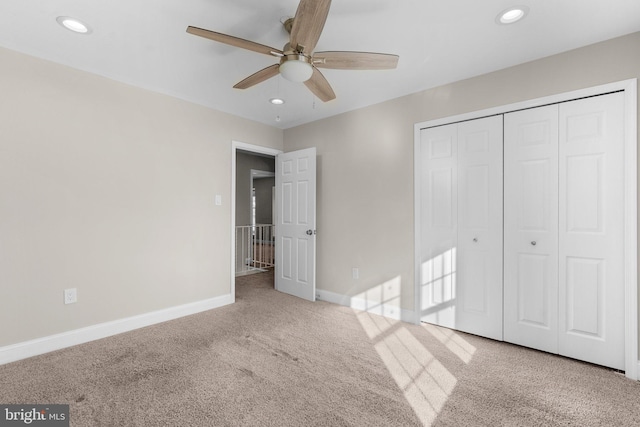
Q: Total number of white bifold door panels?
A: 4